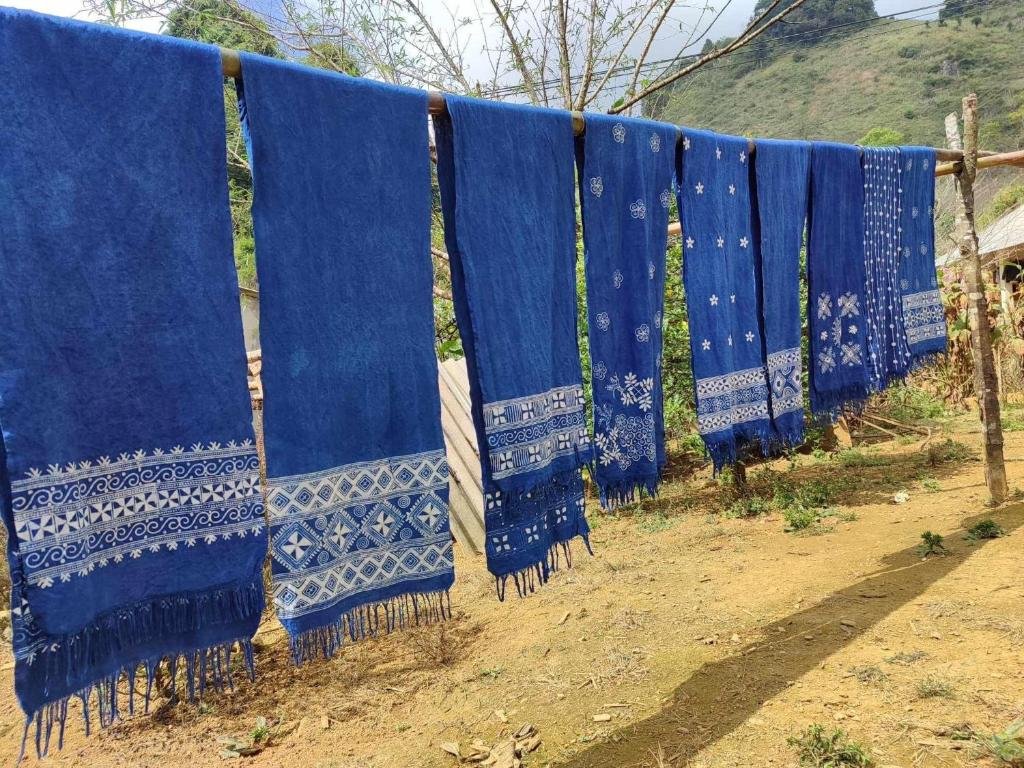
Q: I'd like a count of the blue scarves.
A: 9